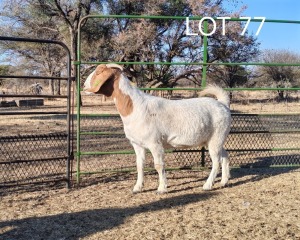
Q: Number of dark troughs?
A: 2